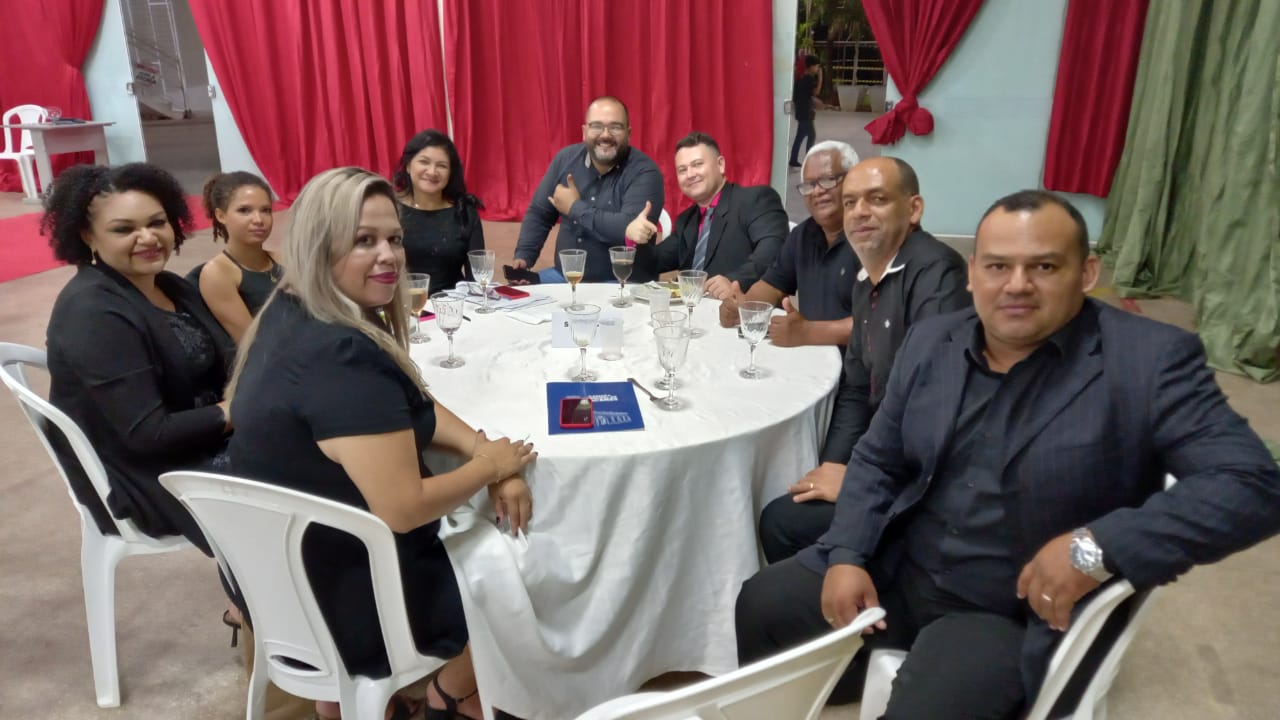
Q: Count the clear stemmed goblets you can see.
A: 10